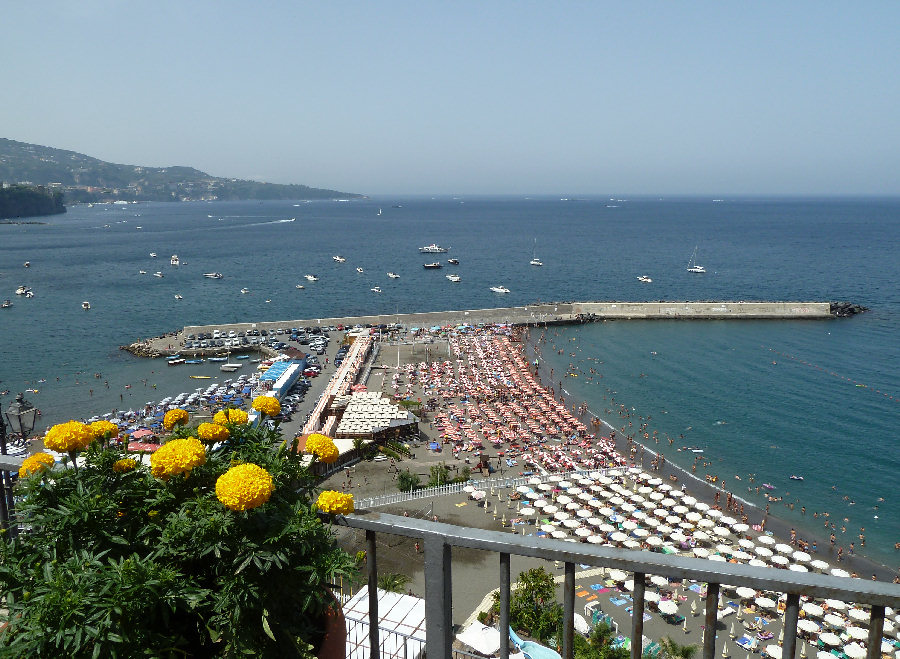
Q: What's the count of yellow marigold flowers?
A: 12